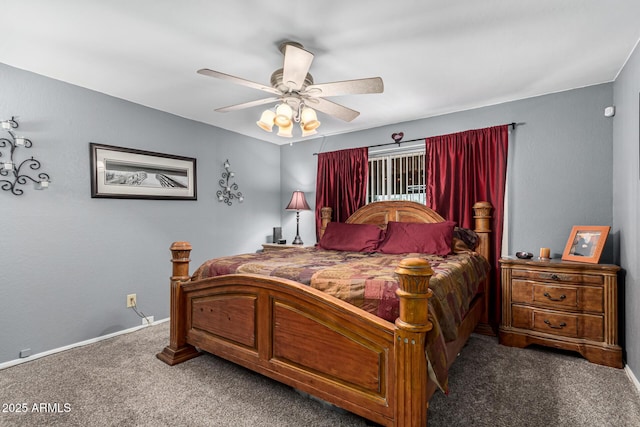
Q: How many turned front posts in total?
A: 2